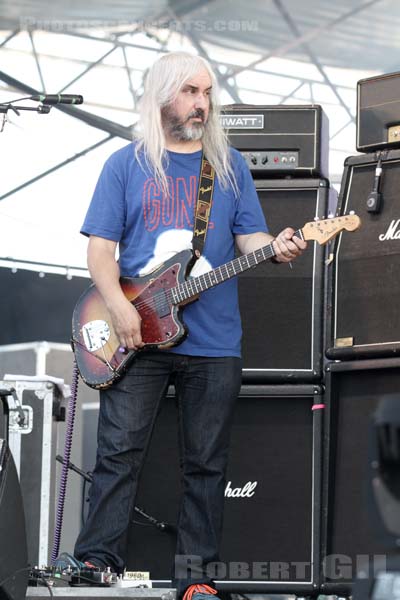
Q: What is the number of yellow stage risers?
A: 0